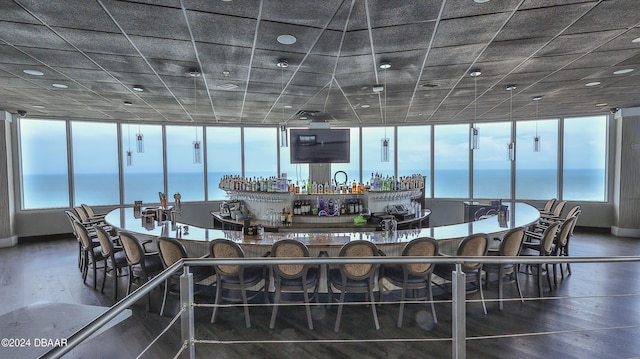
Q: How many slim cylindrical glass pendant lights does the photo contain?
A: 8